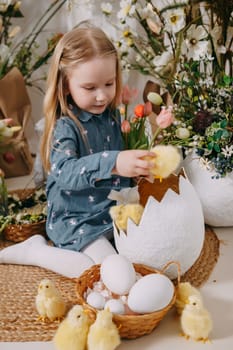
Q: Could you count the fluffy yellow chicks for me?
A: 7